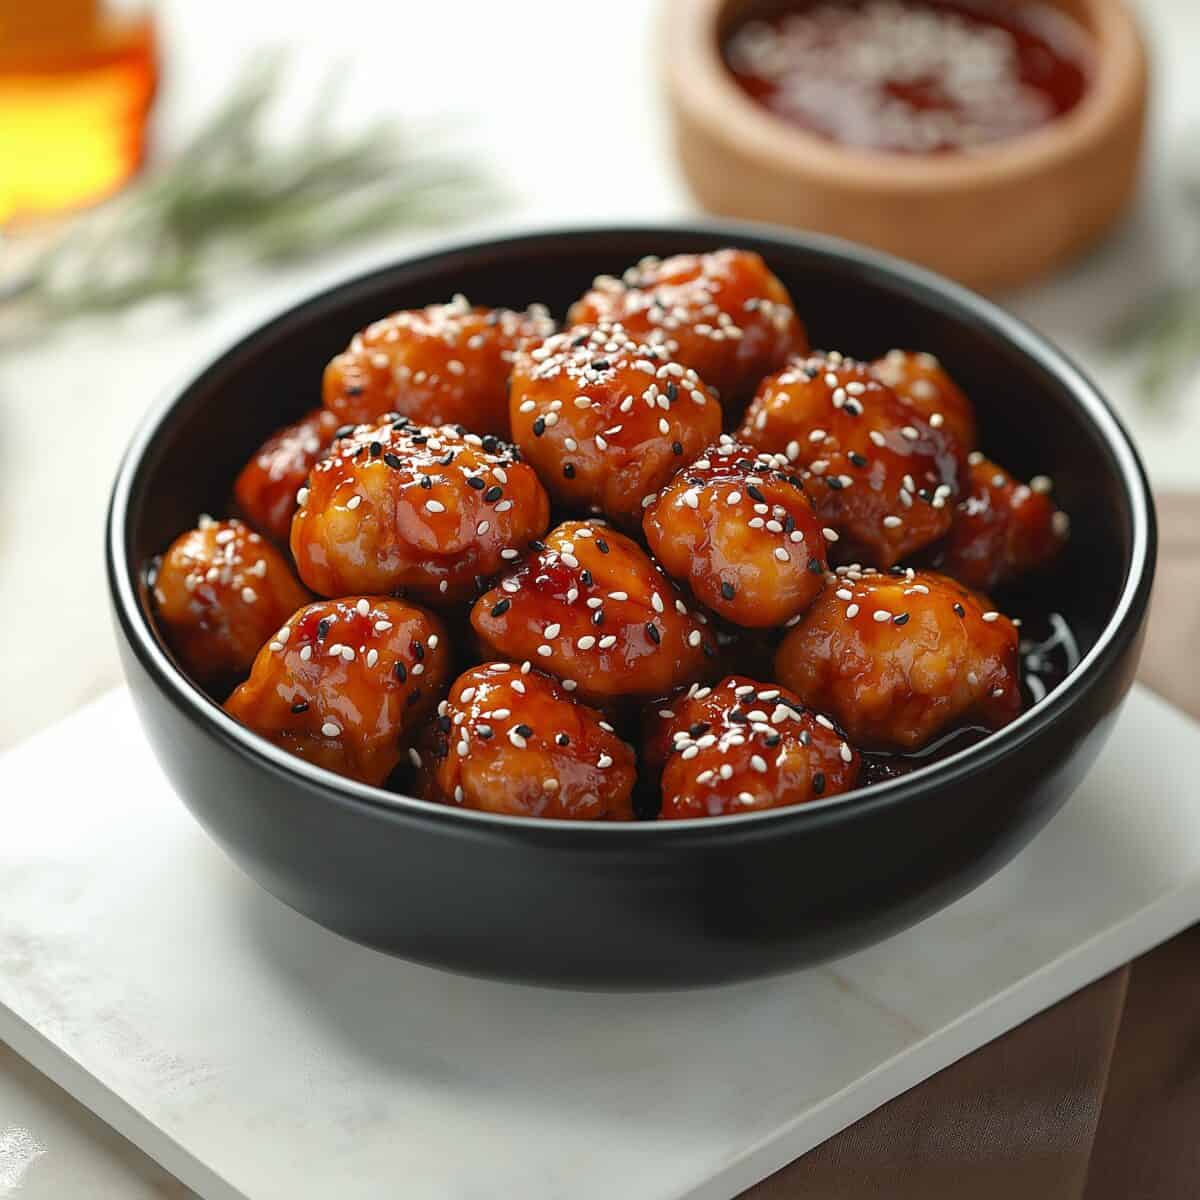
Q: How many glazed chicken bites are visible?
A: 15